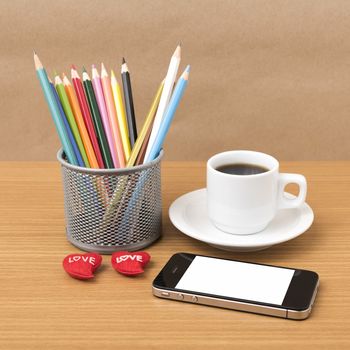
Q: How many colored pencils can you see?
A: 14